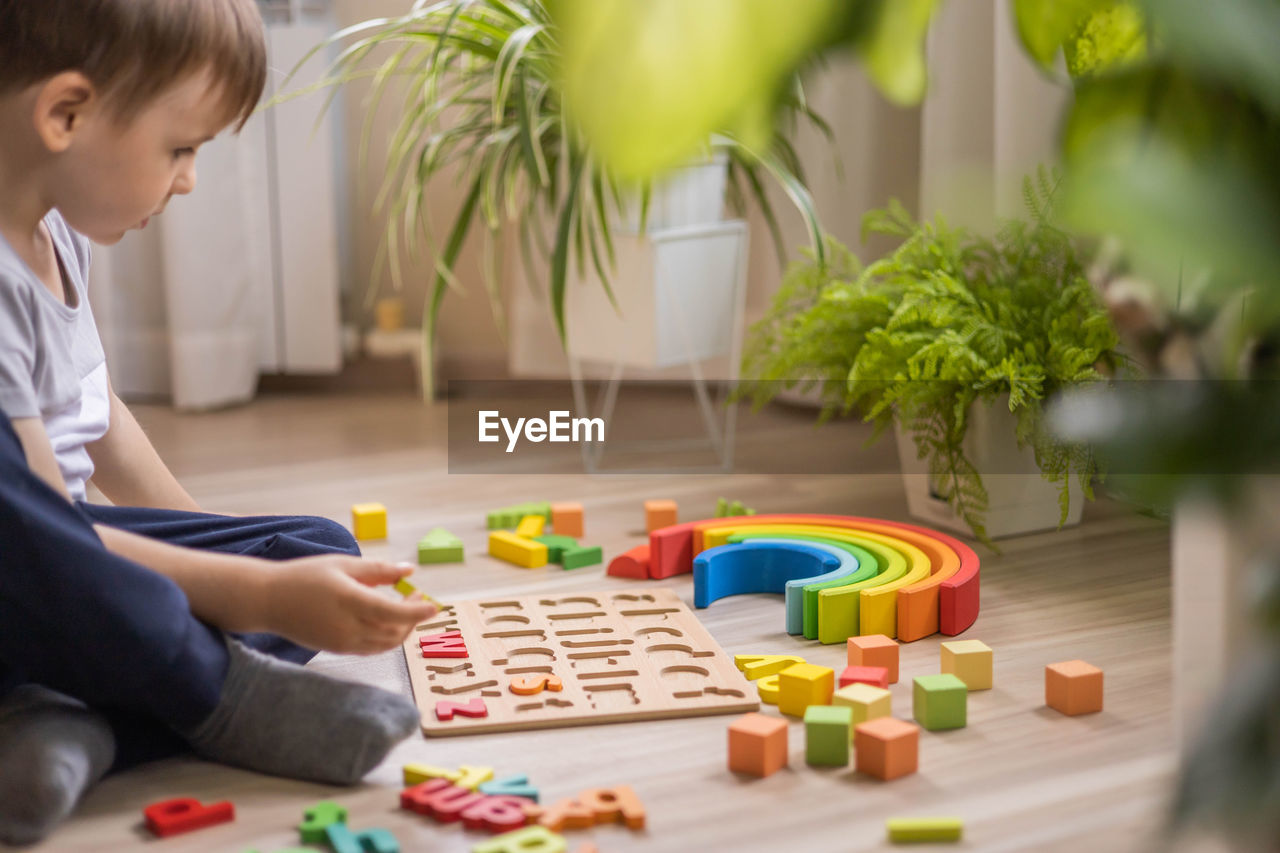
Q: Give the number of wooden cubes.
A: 13